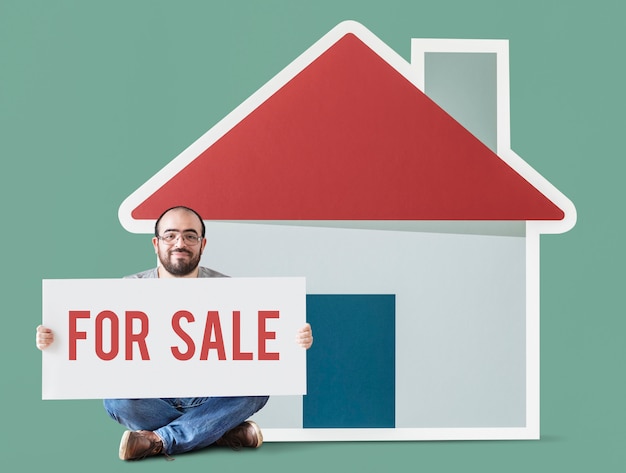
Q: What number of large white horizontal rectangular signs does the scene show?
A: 1